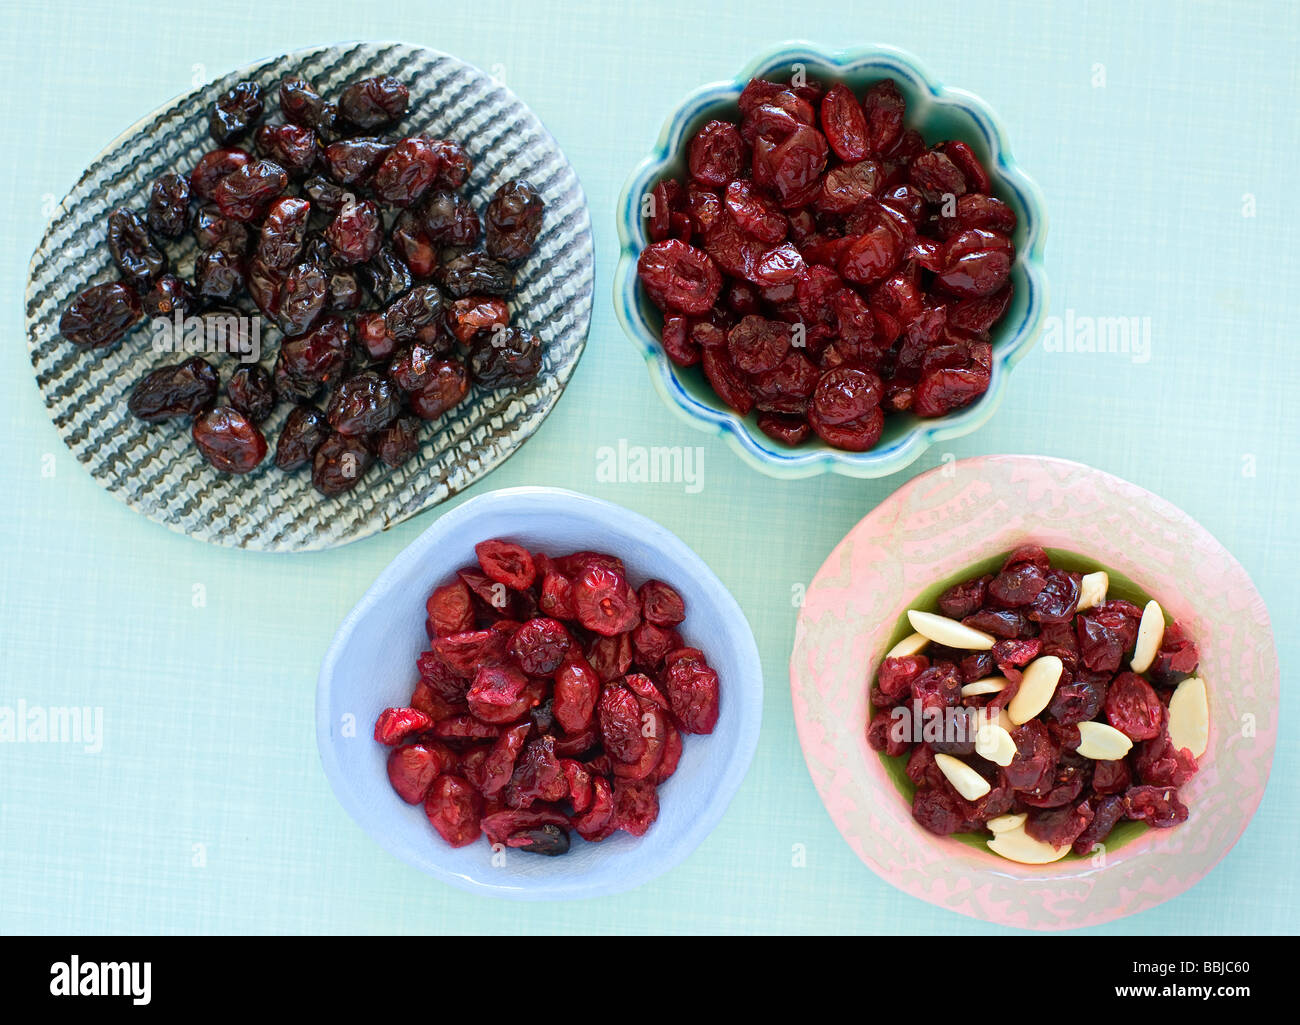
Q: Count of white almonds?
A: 13